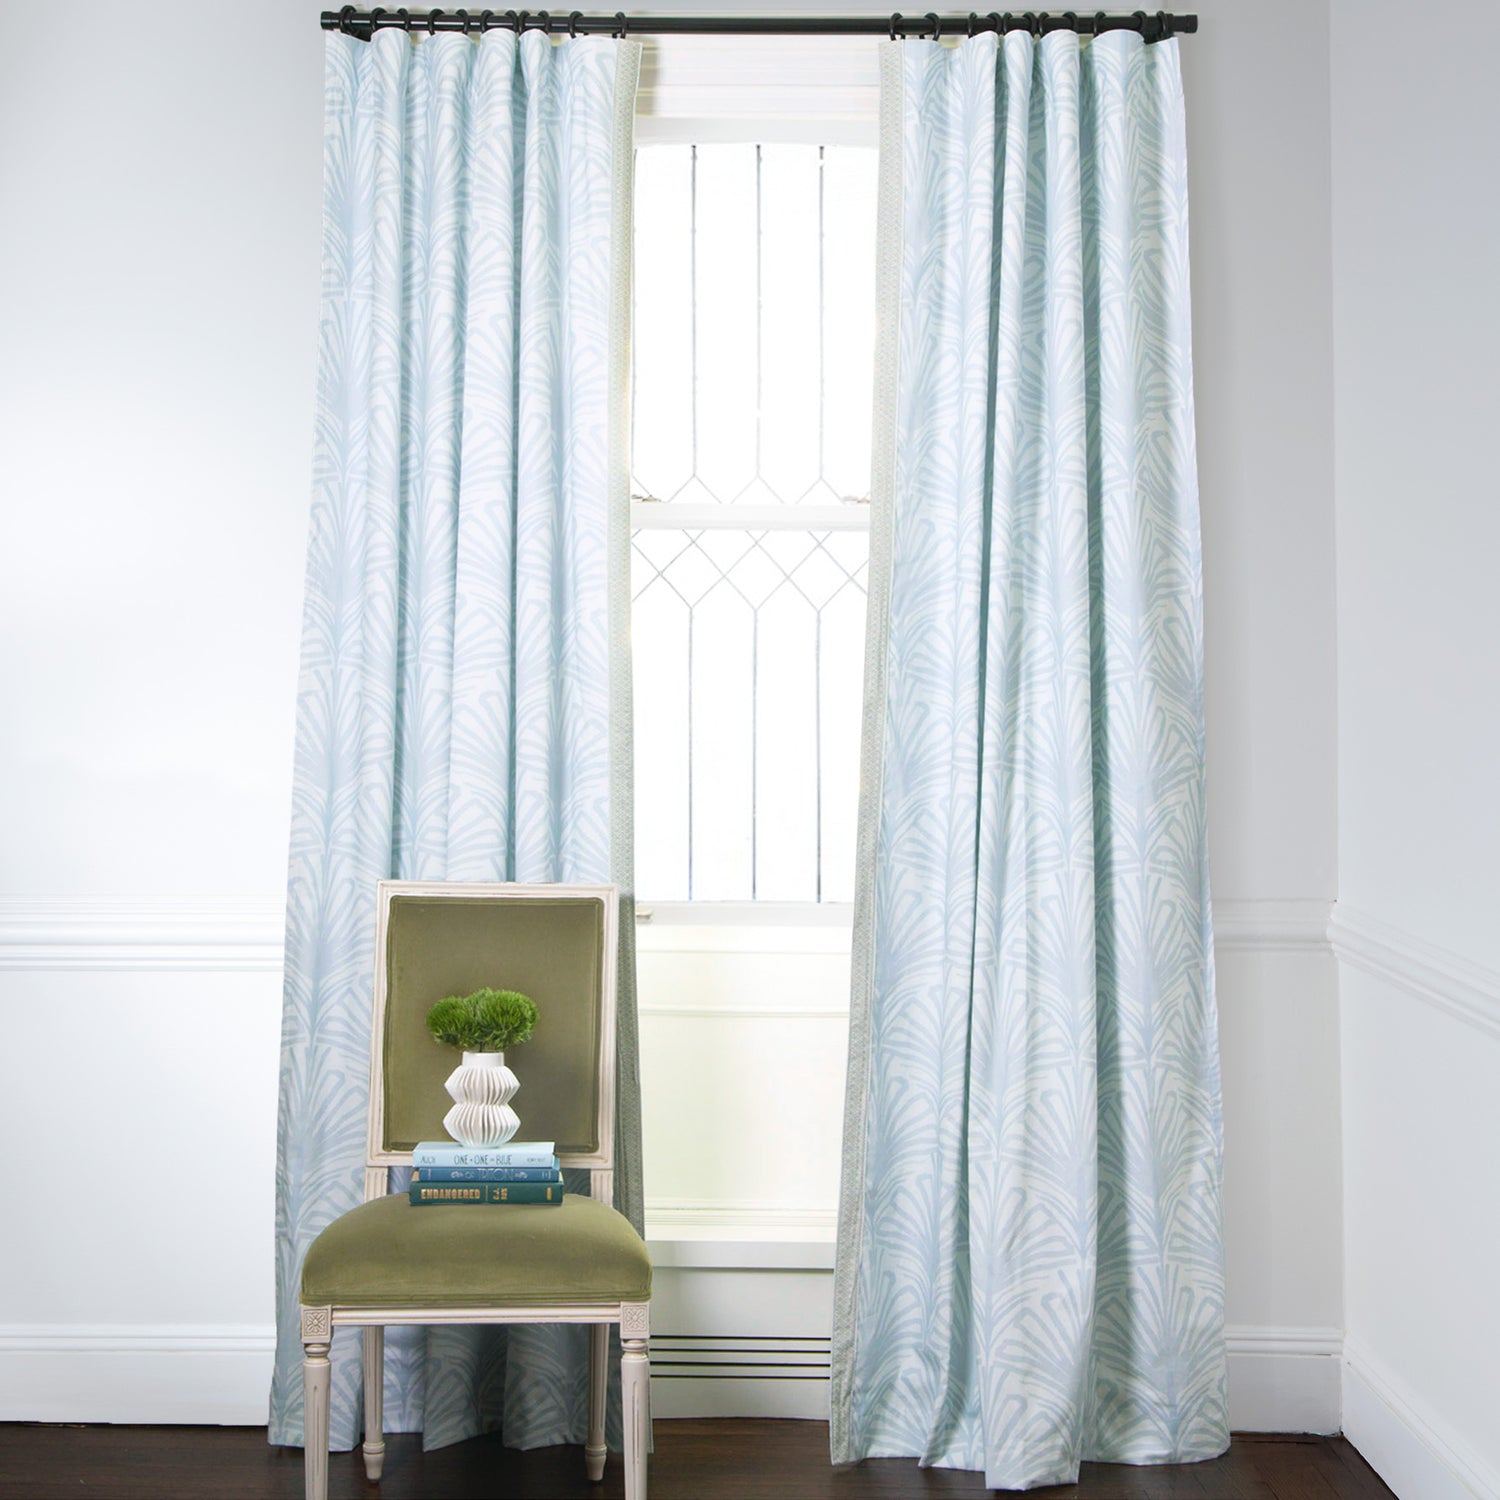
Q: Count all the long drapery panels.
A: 2